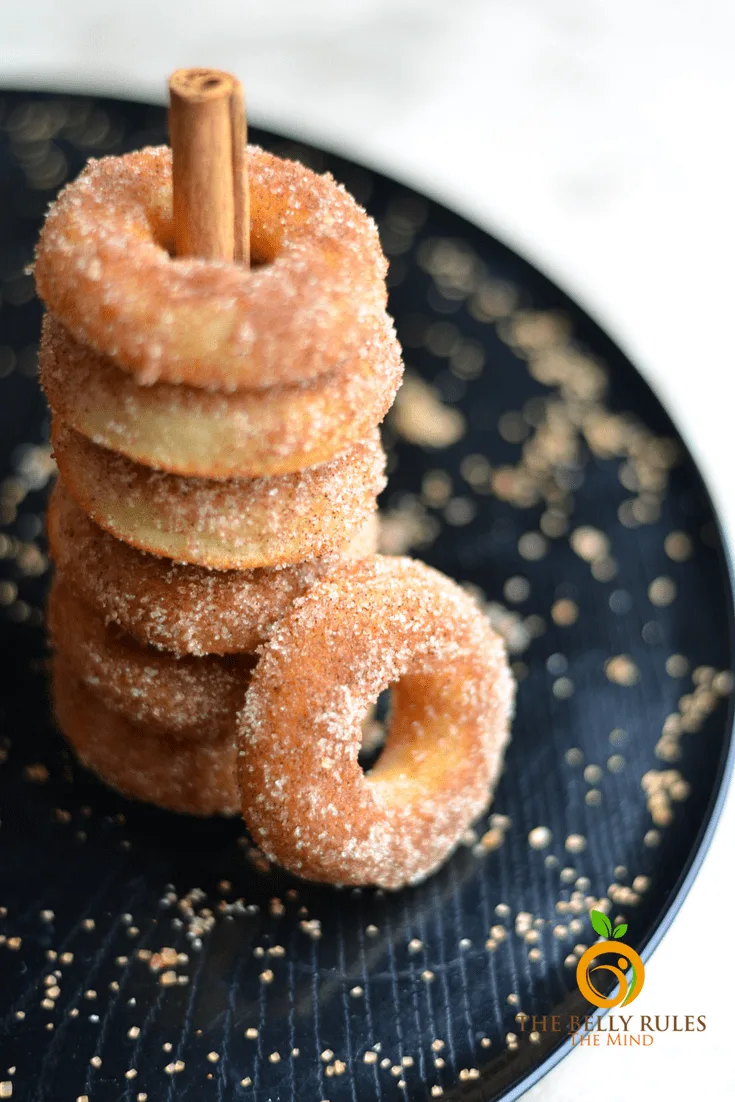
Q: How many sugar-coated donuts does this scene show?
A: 7